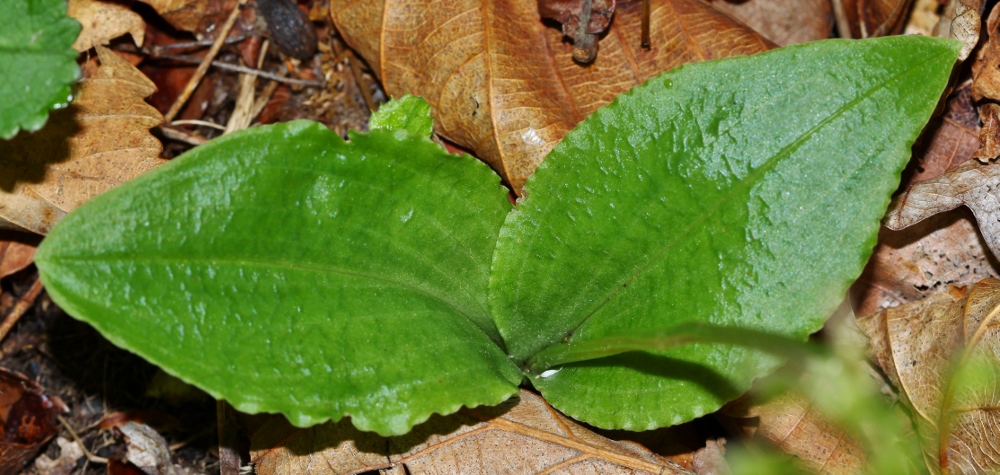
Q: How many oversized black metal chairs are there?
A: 0